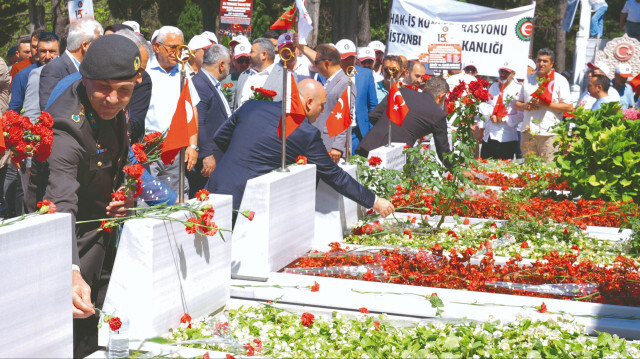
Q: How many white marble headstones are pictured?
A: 5